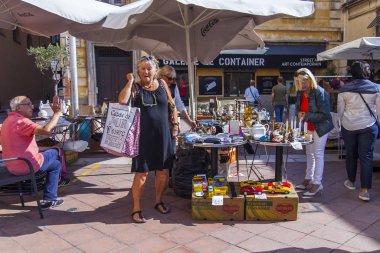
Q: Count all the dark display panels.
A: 2